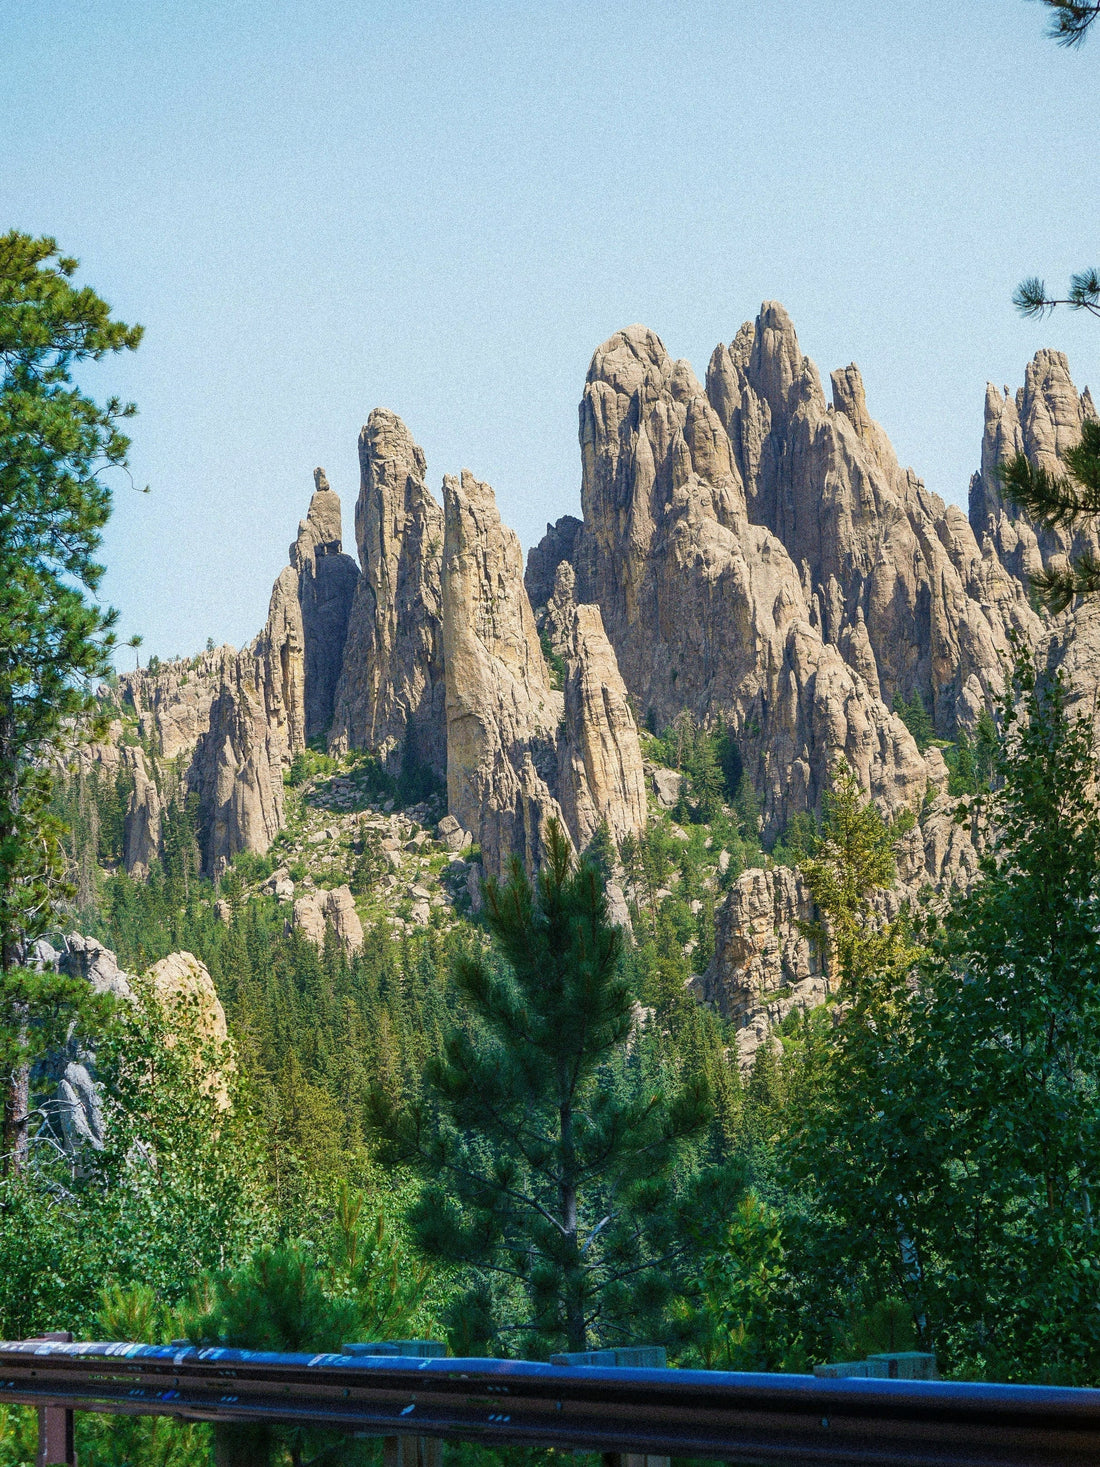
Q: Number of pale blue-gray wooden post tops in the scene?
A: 3